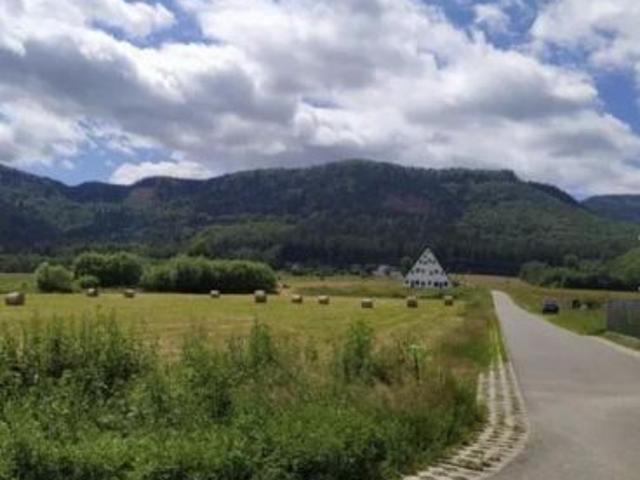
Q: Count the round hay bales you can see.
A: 10